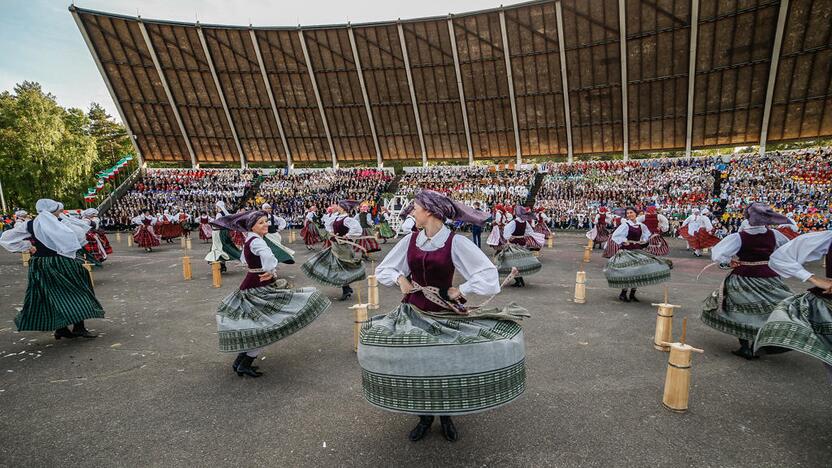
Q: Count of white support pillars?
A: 13